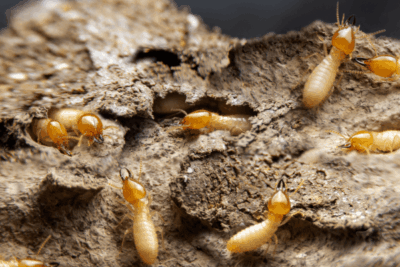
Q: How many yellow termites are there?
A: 9